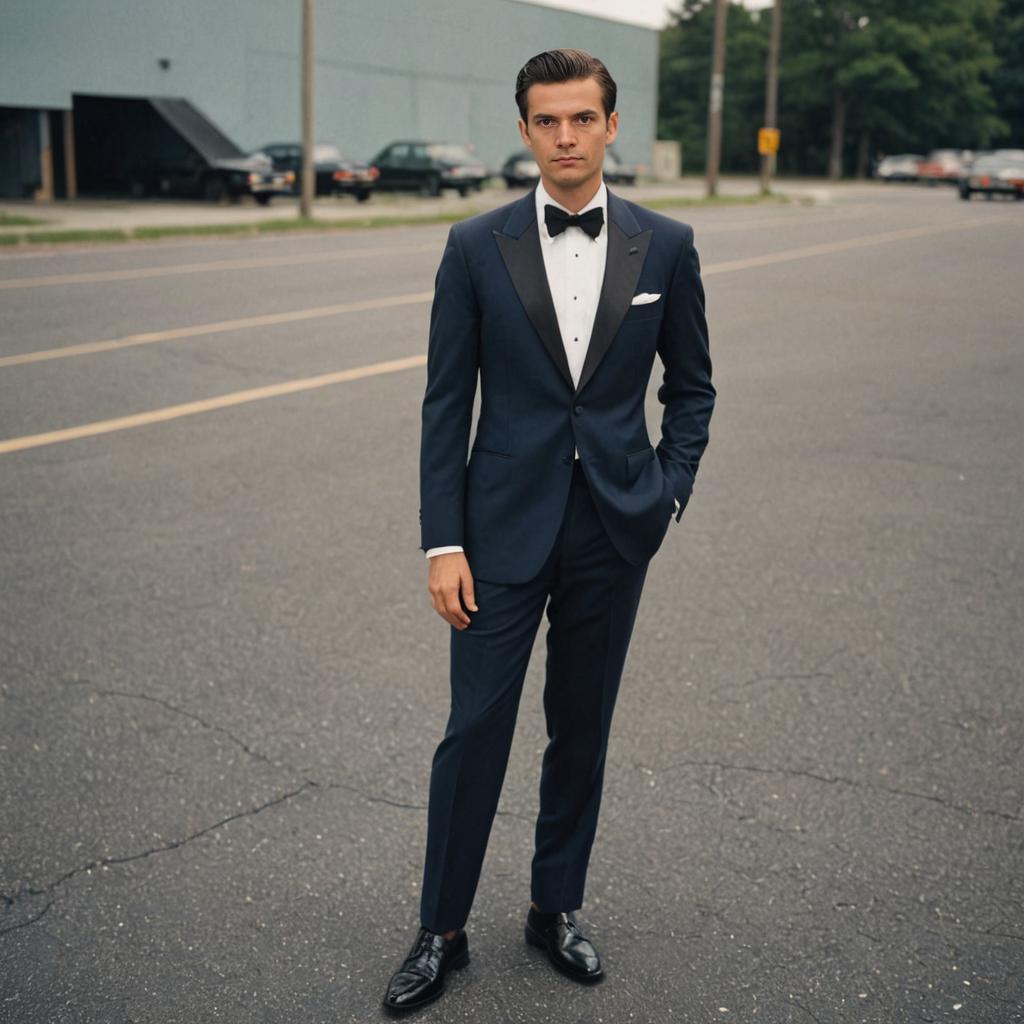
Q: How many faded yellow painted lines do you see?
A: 3